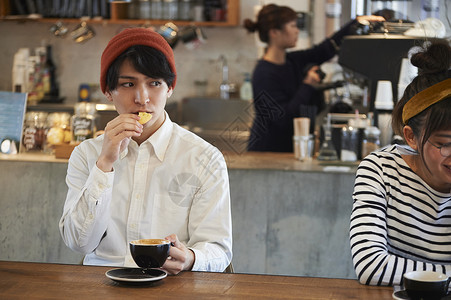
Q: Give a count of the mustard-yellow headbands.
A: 1